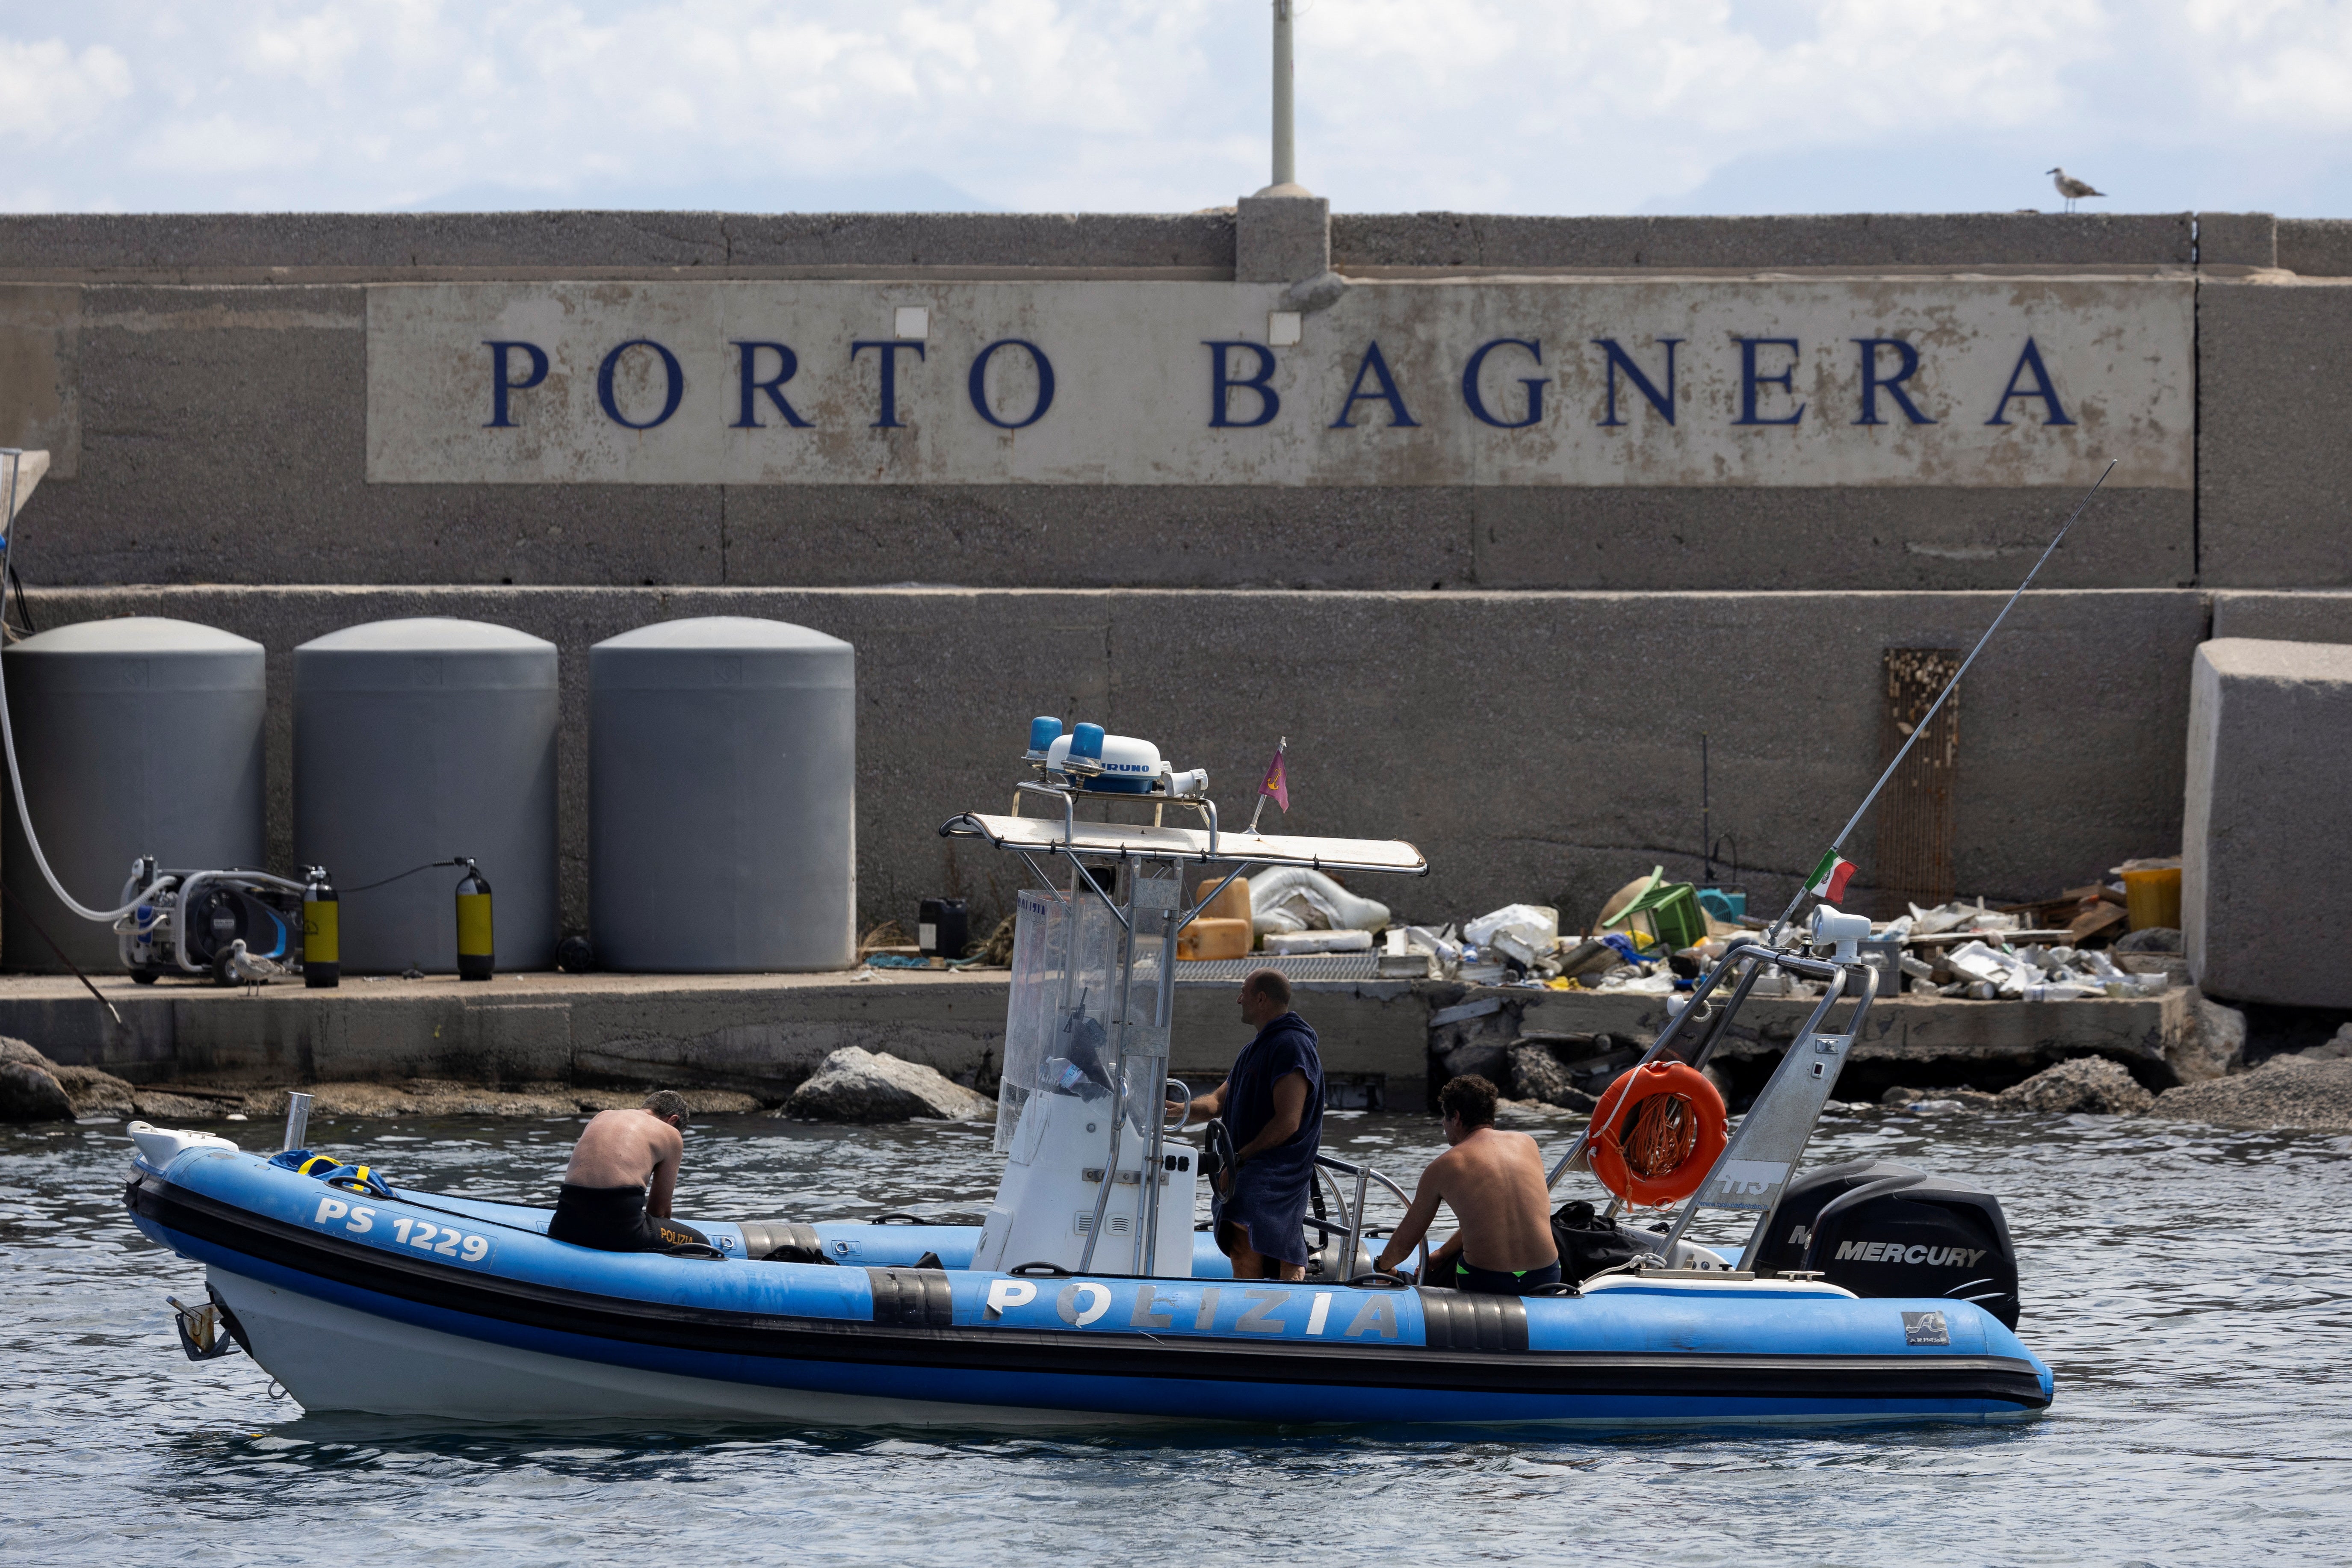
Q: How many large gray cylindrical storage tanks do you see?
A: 3